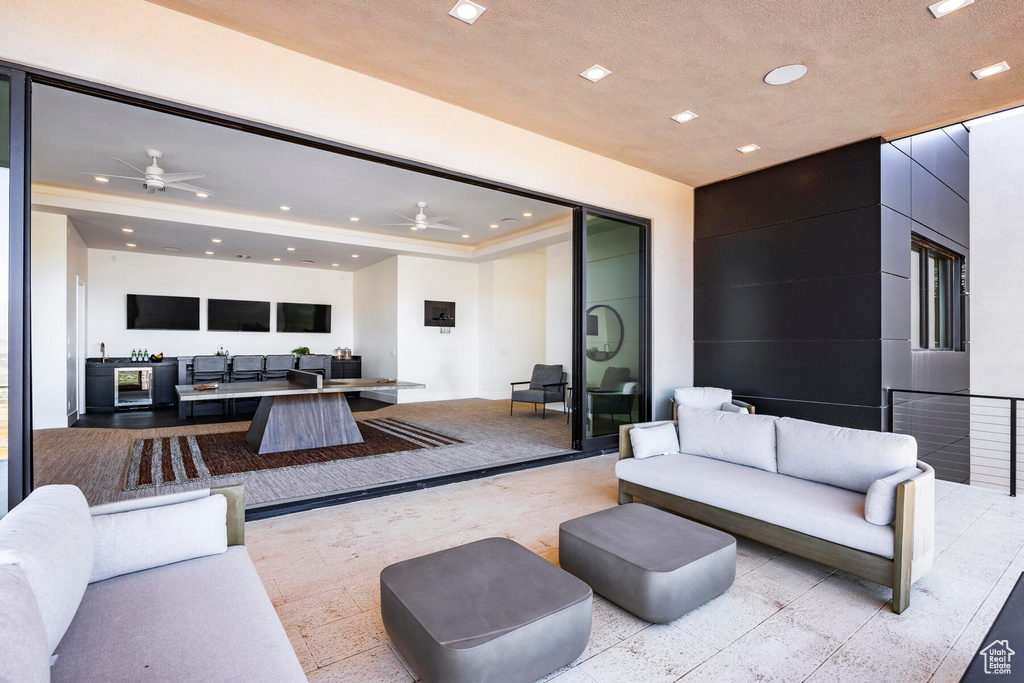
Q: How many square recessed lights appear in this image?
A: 6